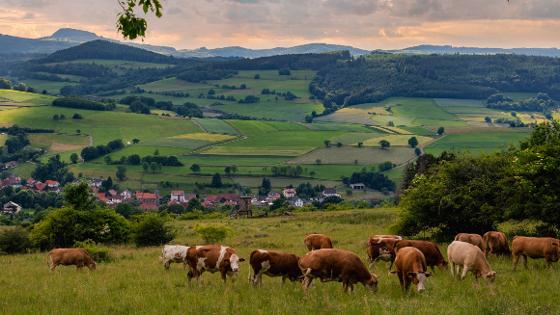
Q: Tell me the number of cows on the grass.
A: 13